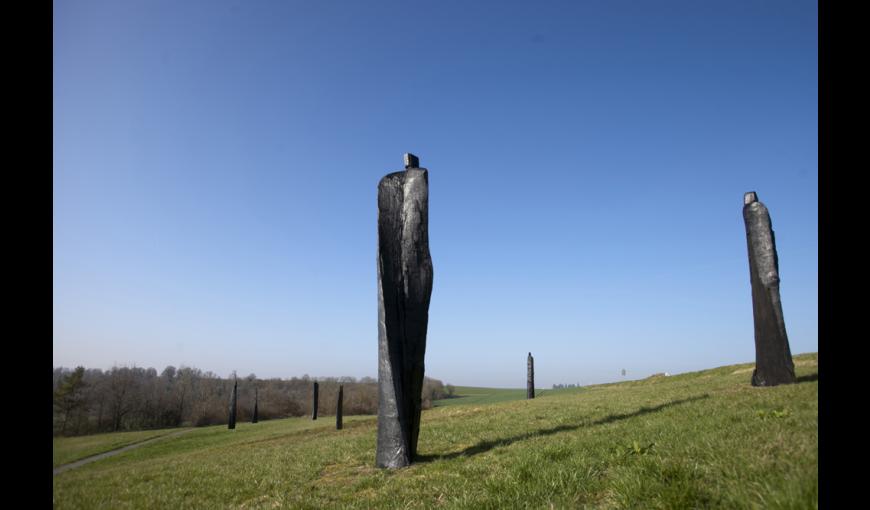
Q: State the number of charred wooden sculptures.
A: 7